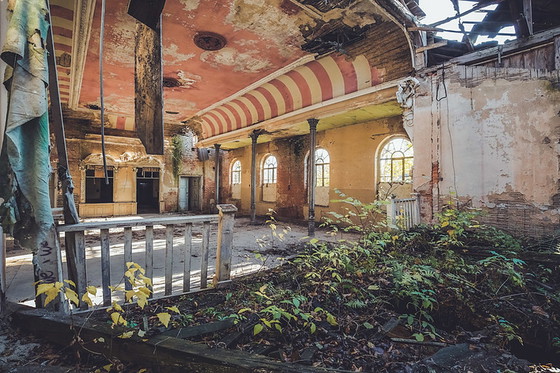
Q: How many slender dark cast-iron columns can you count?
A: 3